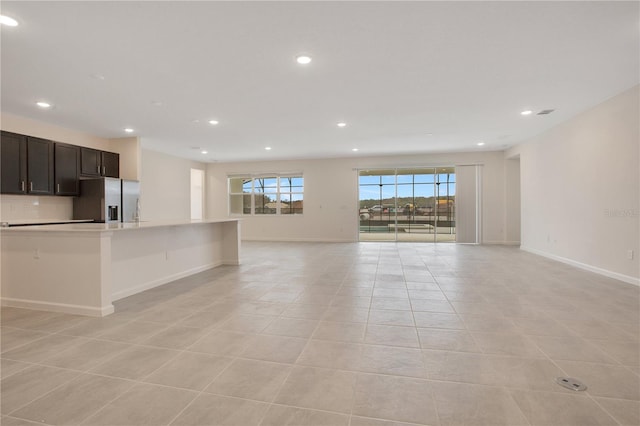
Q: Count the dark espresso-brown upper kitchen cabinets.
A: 5